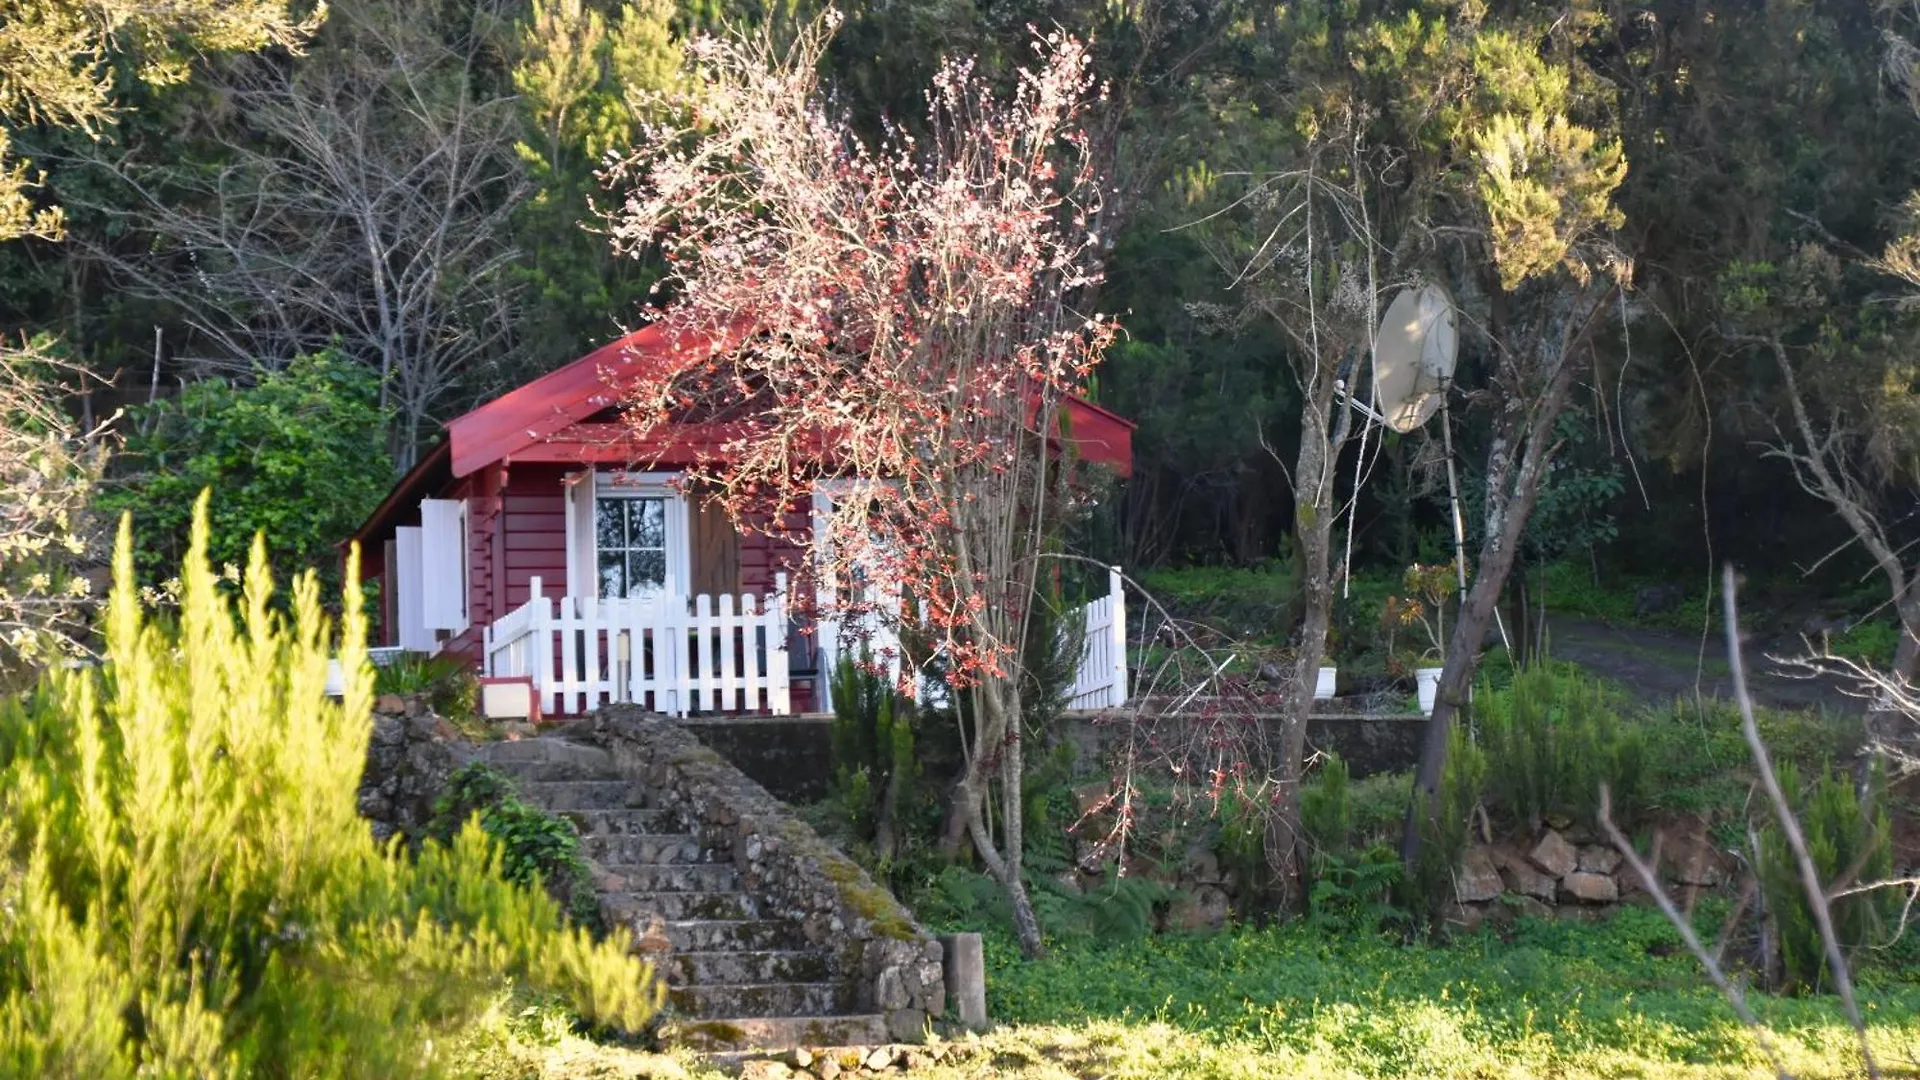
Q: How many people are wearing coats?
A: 0